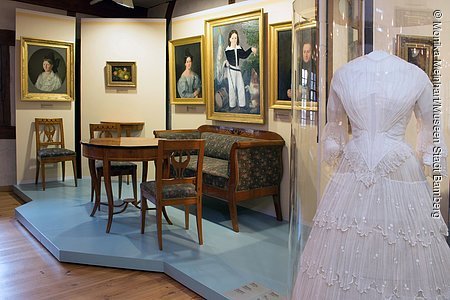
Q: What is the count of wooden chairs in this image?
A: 3